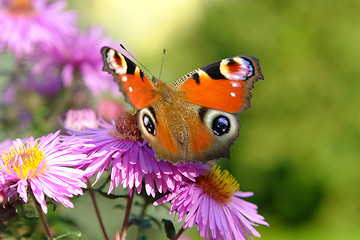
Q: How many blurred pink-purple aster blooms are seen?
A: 2